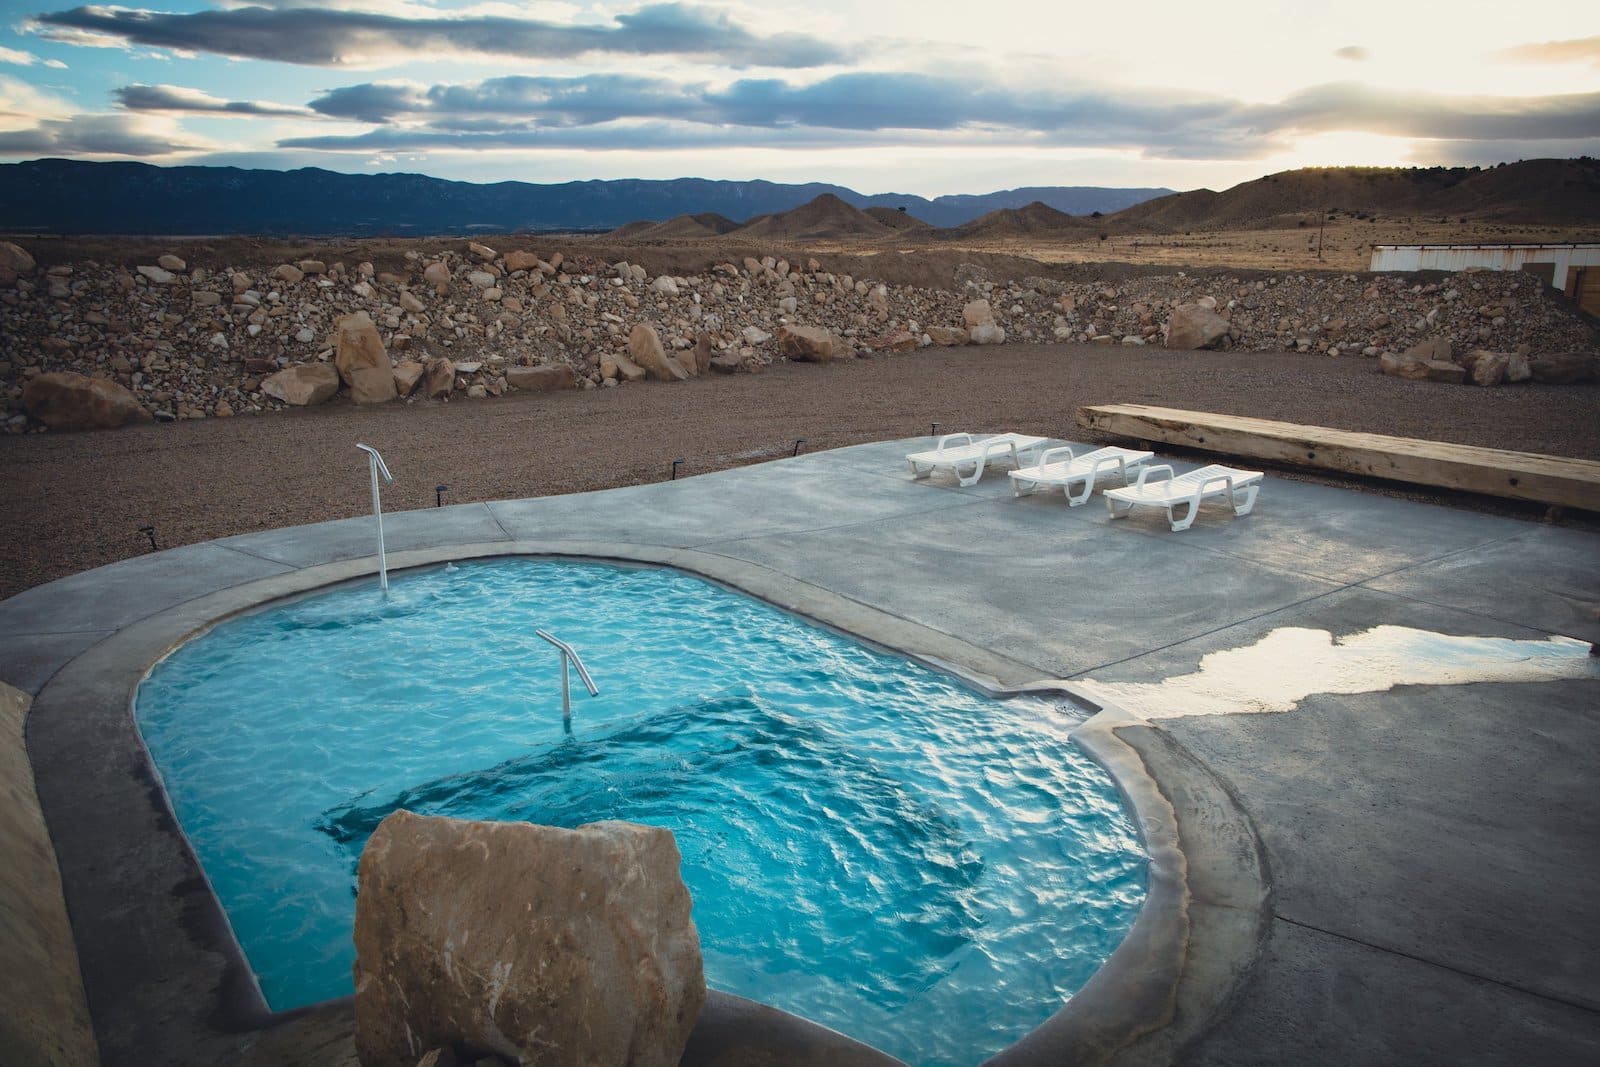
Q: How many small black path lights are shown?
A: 5